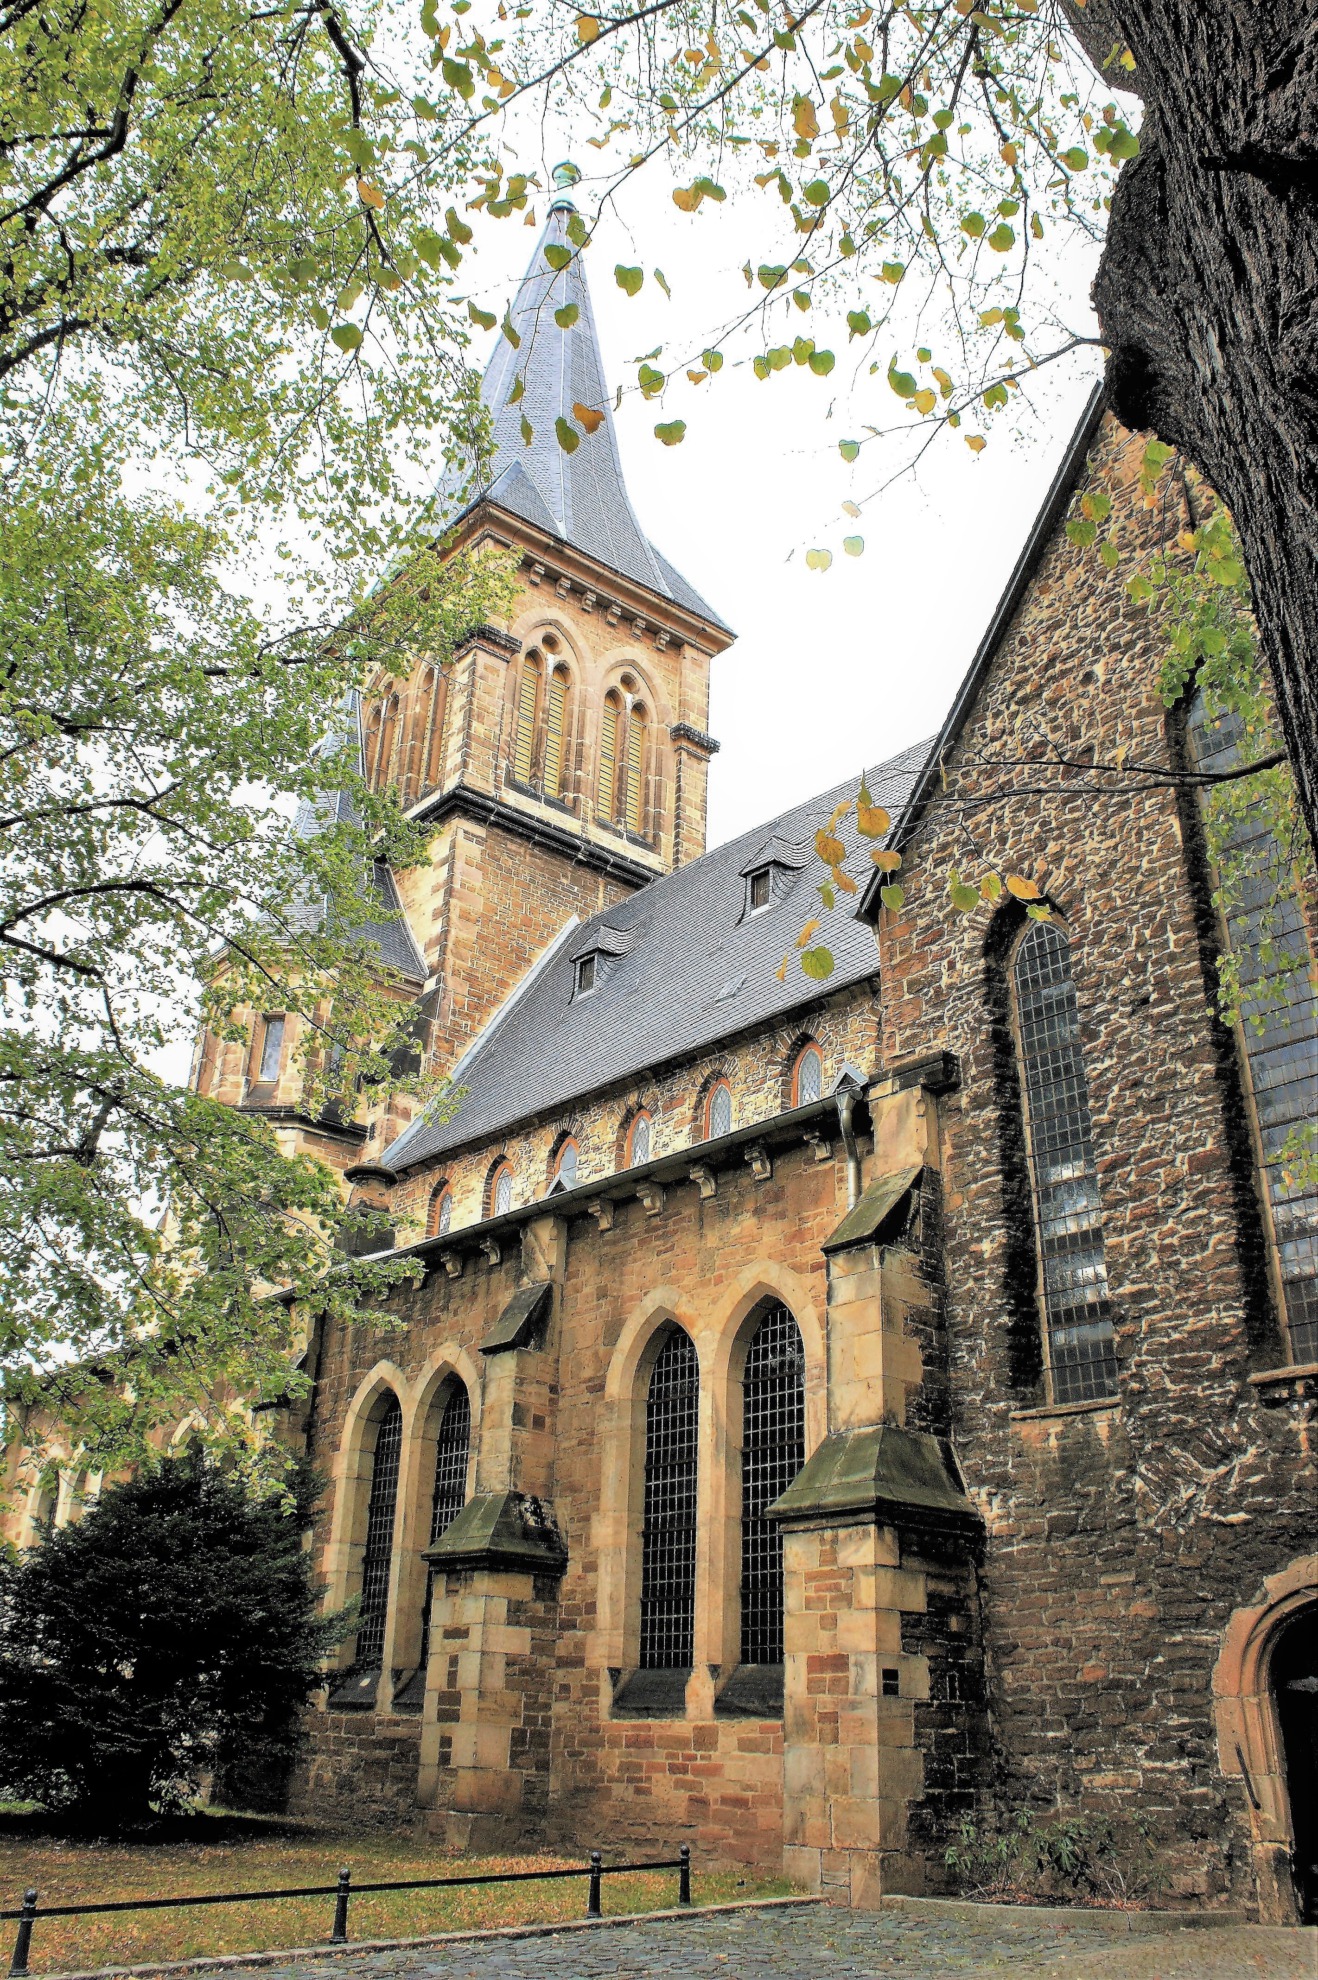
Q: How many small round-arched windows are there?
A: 6